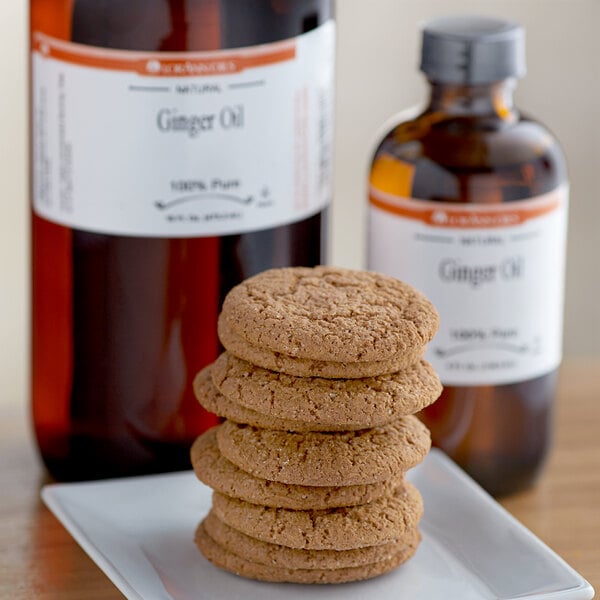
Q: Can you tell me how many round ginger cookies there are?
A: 9